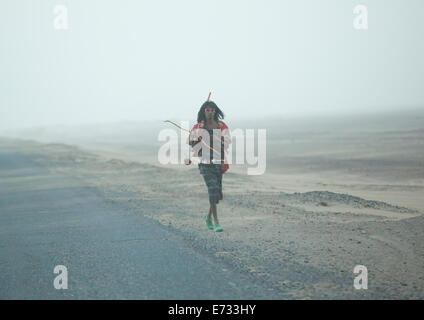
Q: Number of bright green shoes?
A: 2